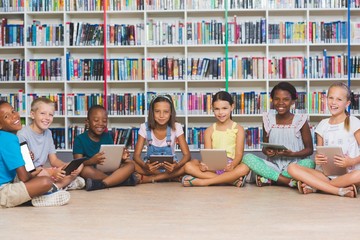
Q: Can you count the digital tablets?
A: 7